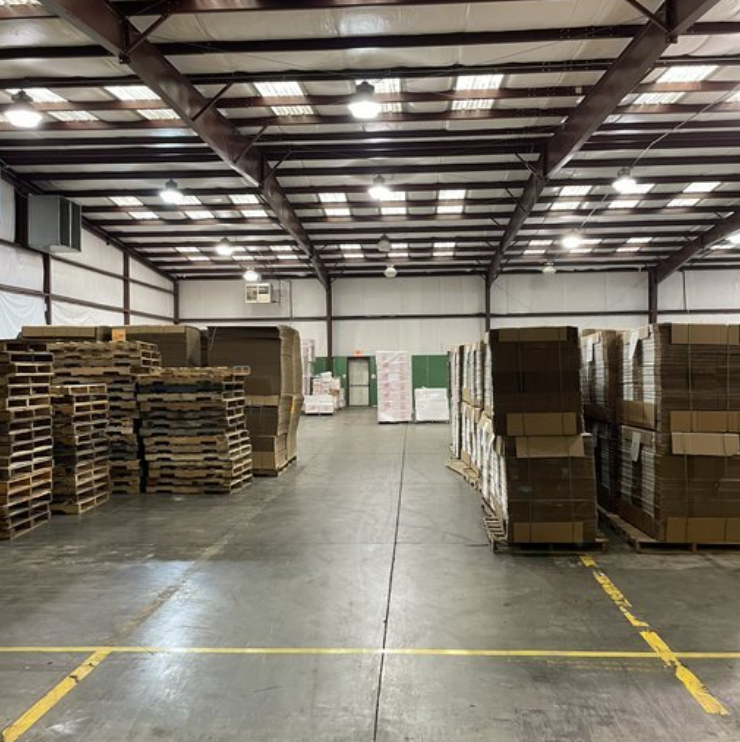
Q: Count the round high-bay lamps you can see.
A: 11